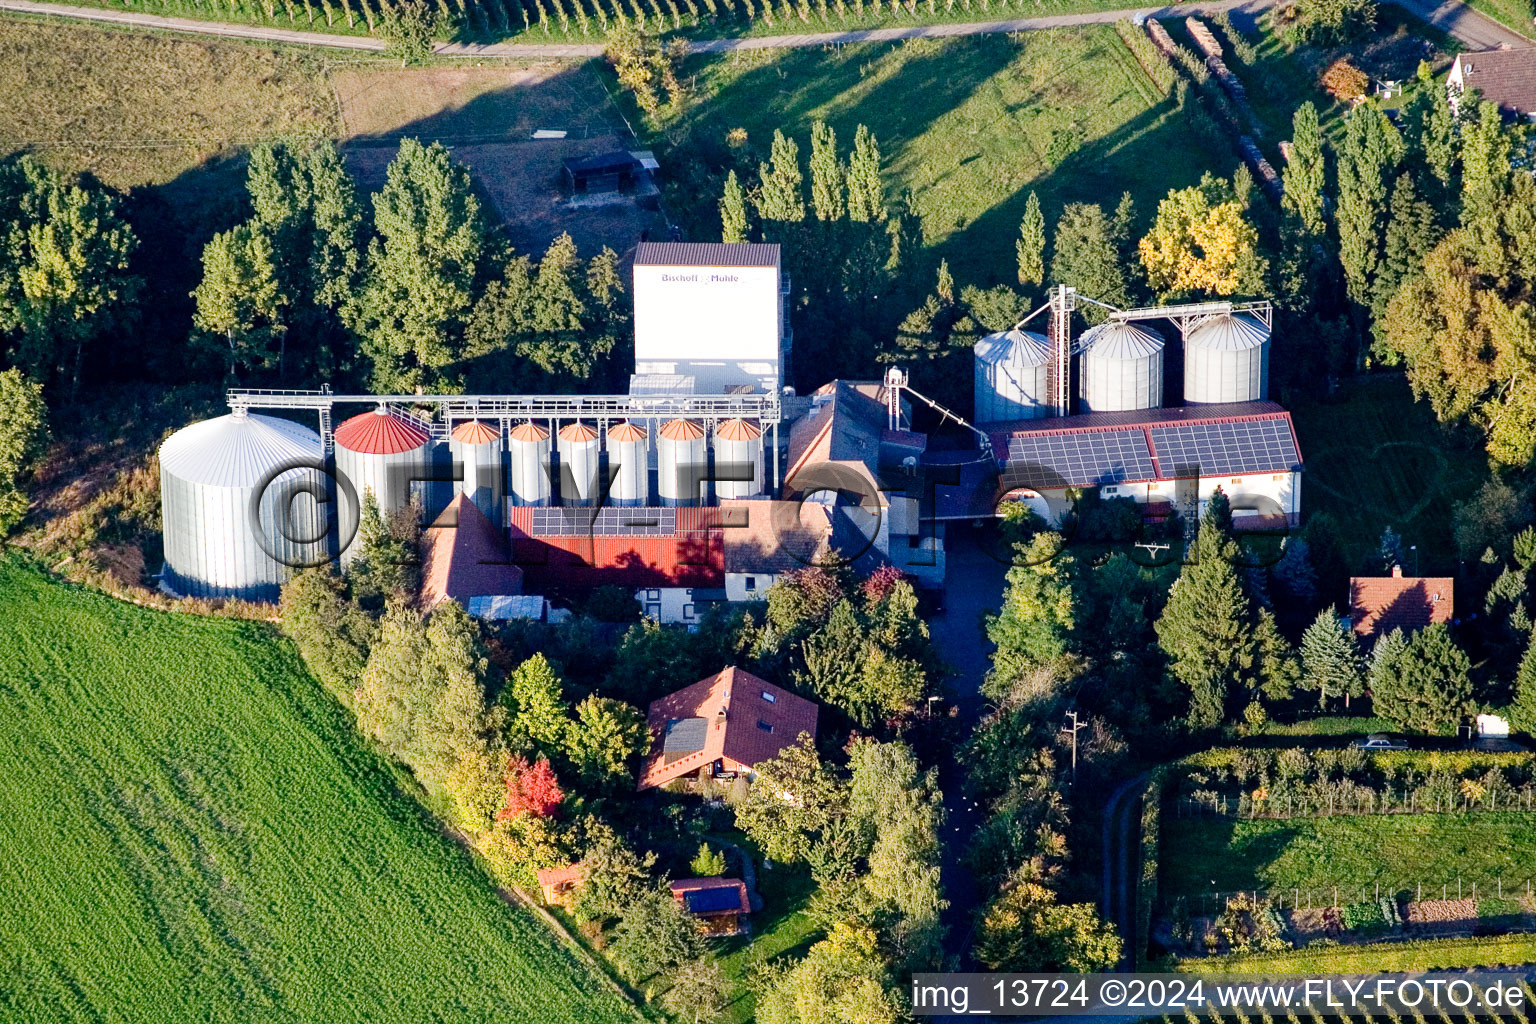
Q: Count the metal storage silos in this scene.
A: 11